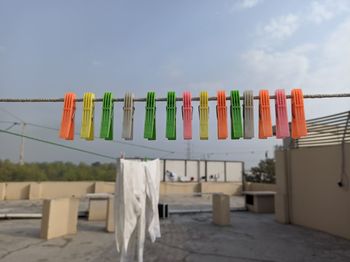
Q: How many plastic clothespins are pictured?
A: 14